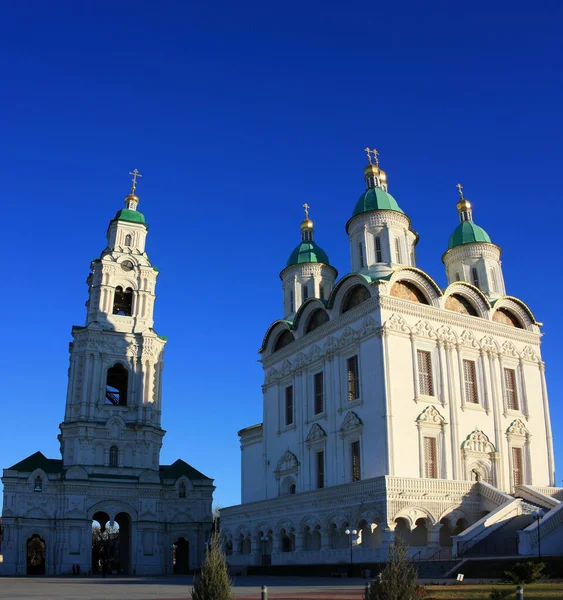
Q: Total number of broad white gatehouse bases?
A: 1